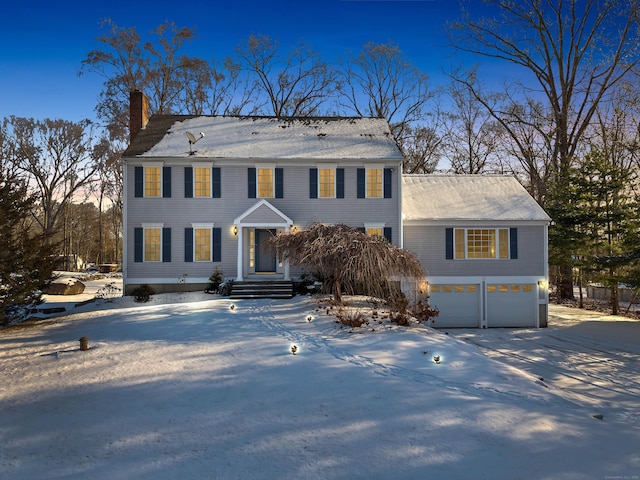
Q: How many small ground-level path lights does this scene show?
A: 4